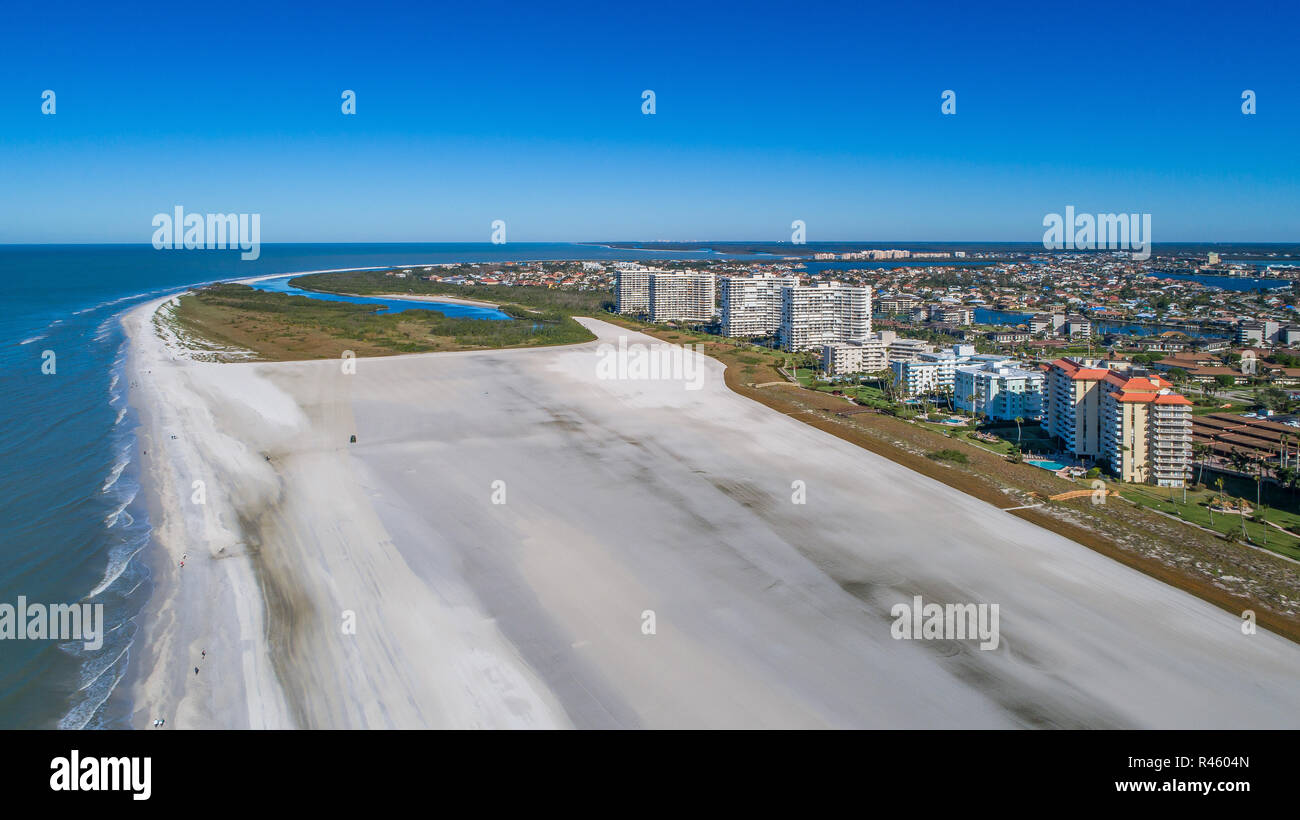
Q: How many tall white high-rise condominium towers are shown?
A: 4